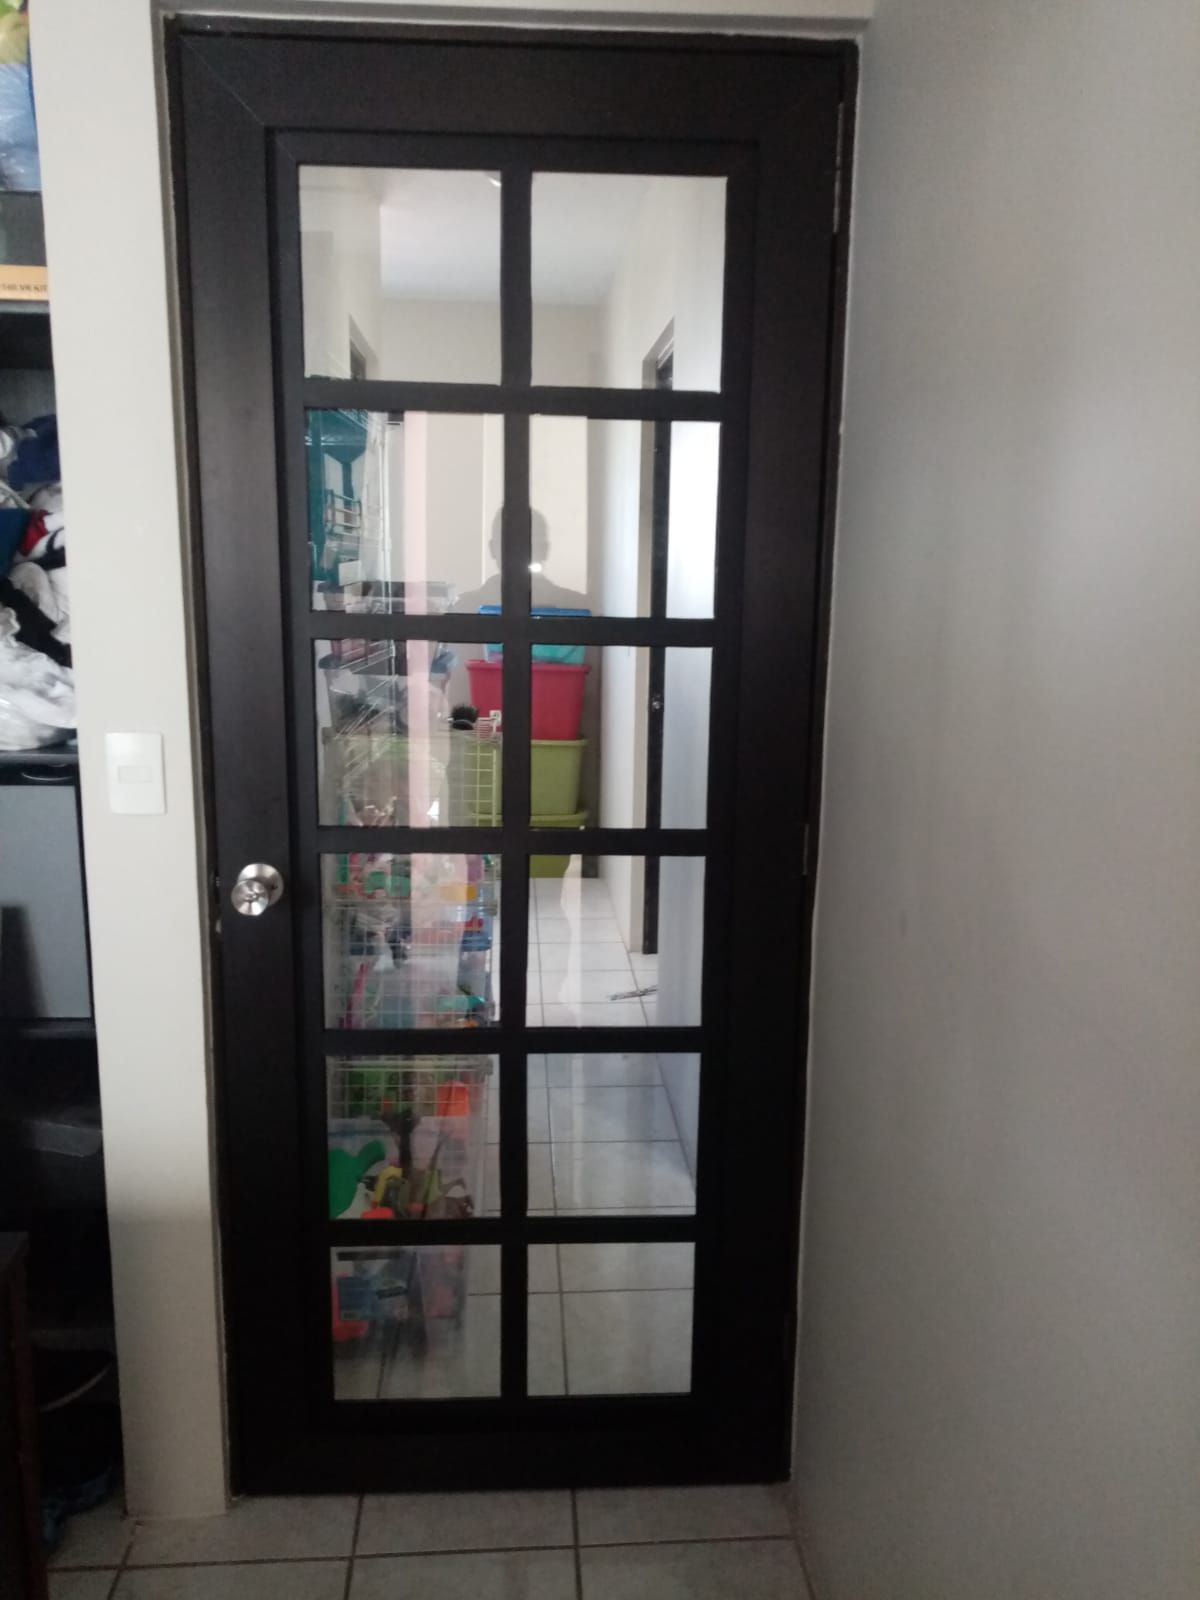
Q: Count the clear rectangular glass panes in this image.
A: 12